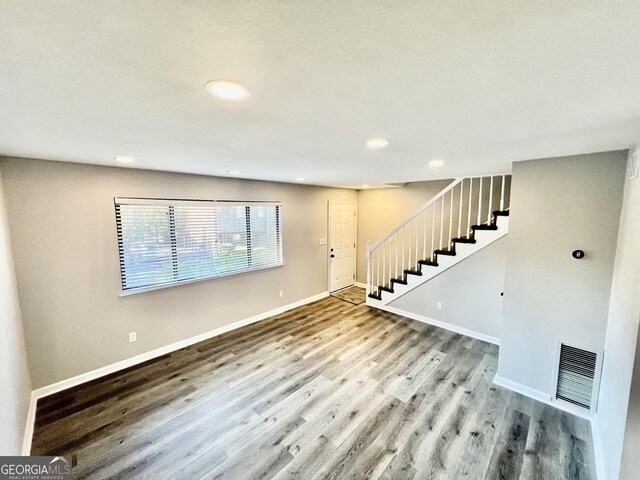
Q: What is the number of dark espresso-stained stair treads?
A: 9